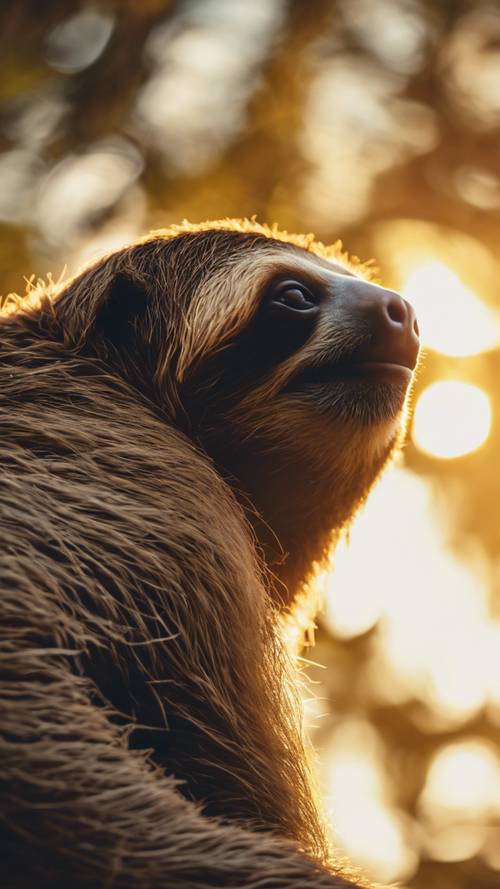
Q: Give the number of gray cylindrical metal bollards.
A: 0